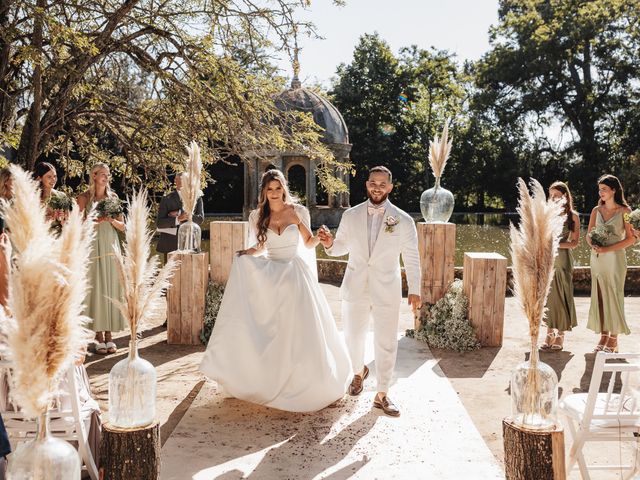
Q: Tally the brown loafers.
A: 2